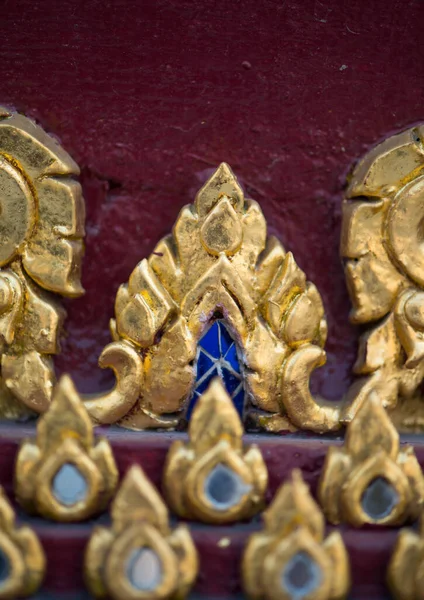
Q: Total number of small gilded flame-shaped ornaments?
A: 7